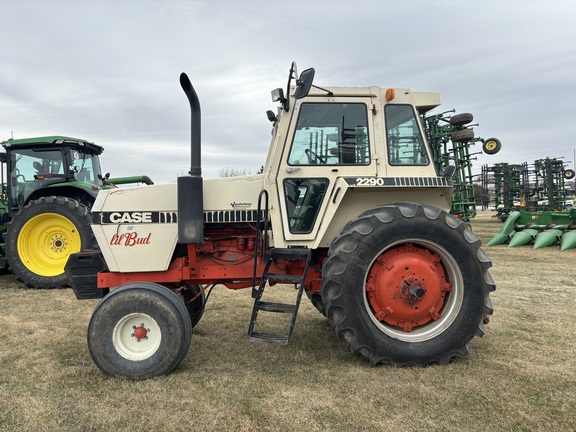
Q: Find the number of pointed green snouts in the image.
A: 4